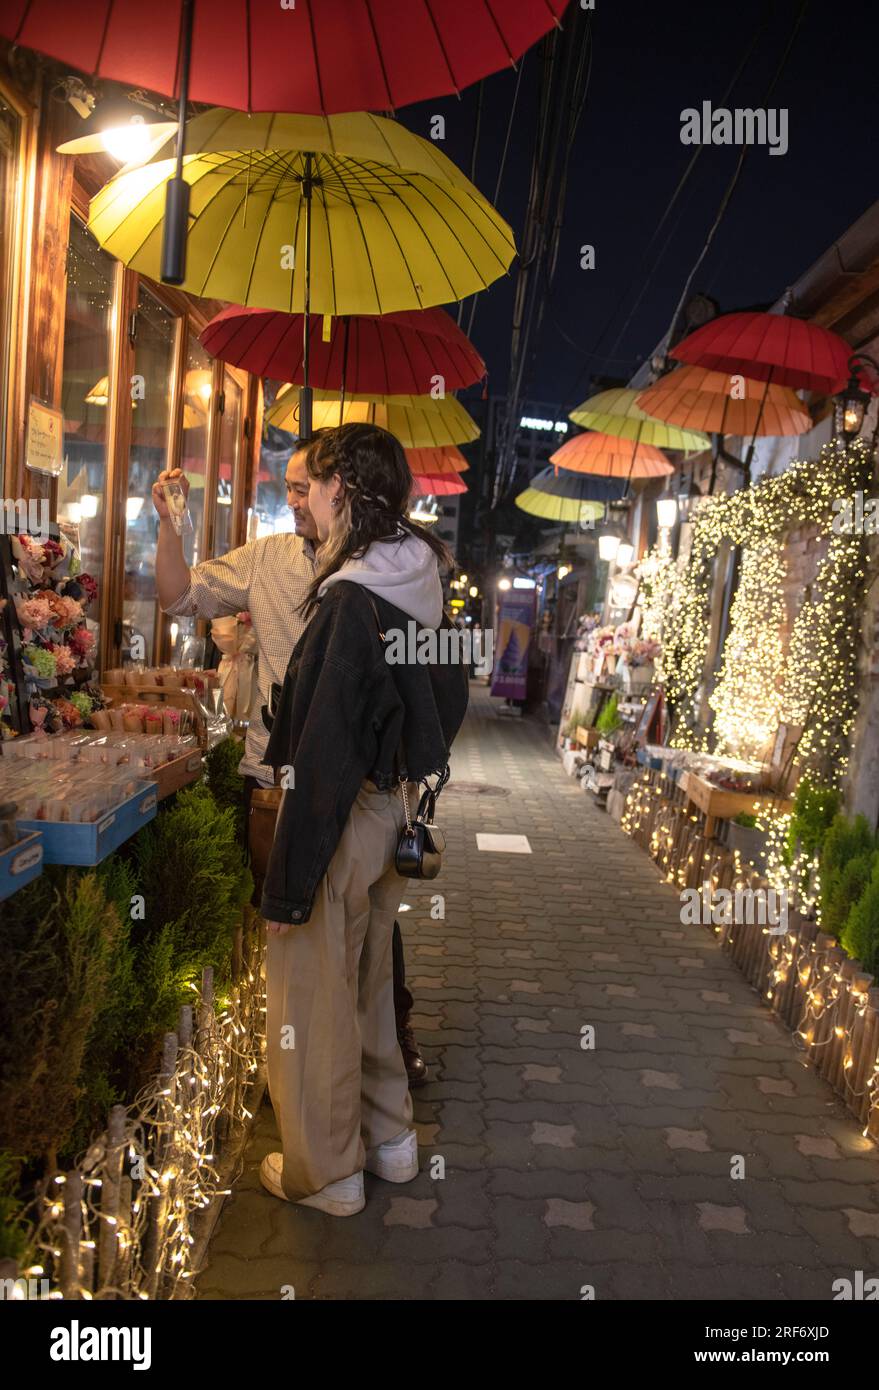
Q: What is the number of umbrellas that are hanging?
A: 12